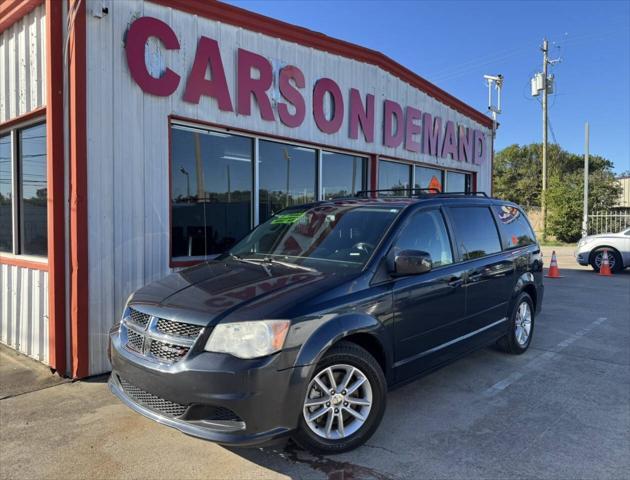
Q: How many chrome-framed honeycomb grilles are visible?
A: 4